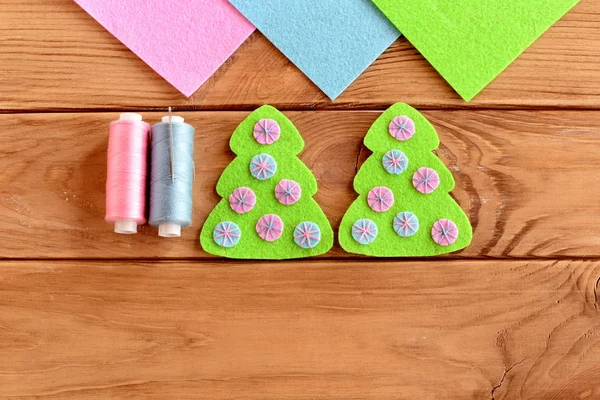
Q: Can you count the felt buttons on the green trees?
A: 14